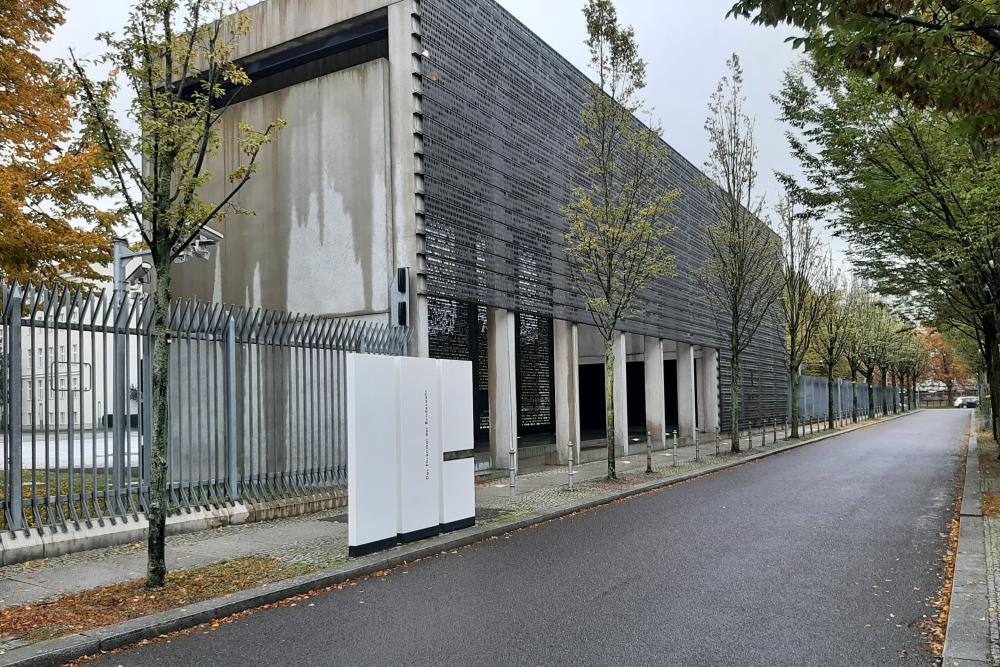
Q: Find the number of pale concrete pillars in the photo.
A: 6